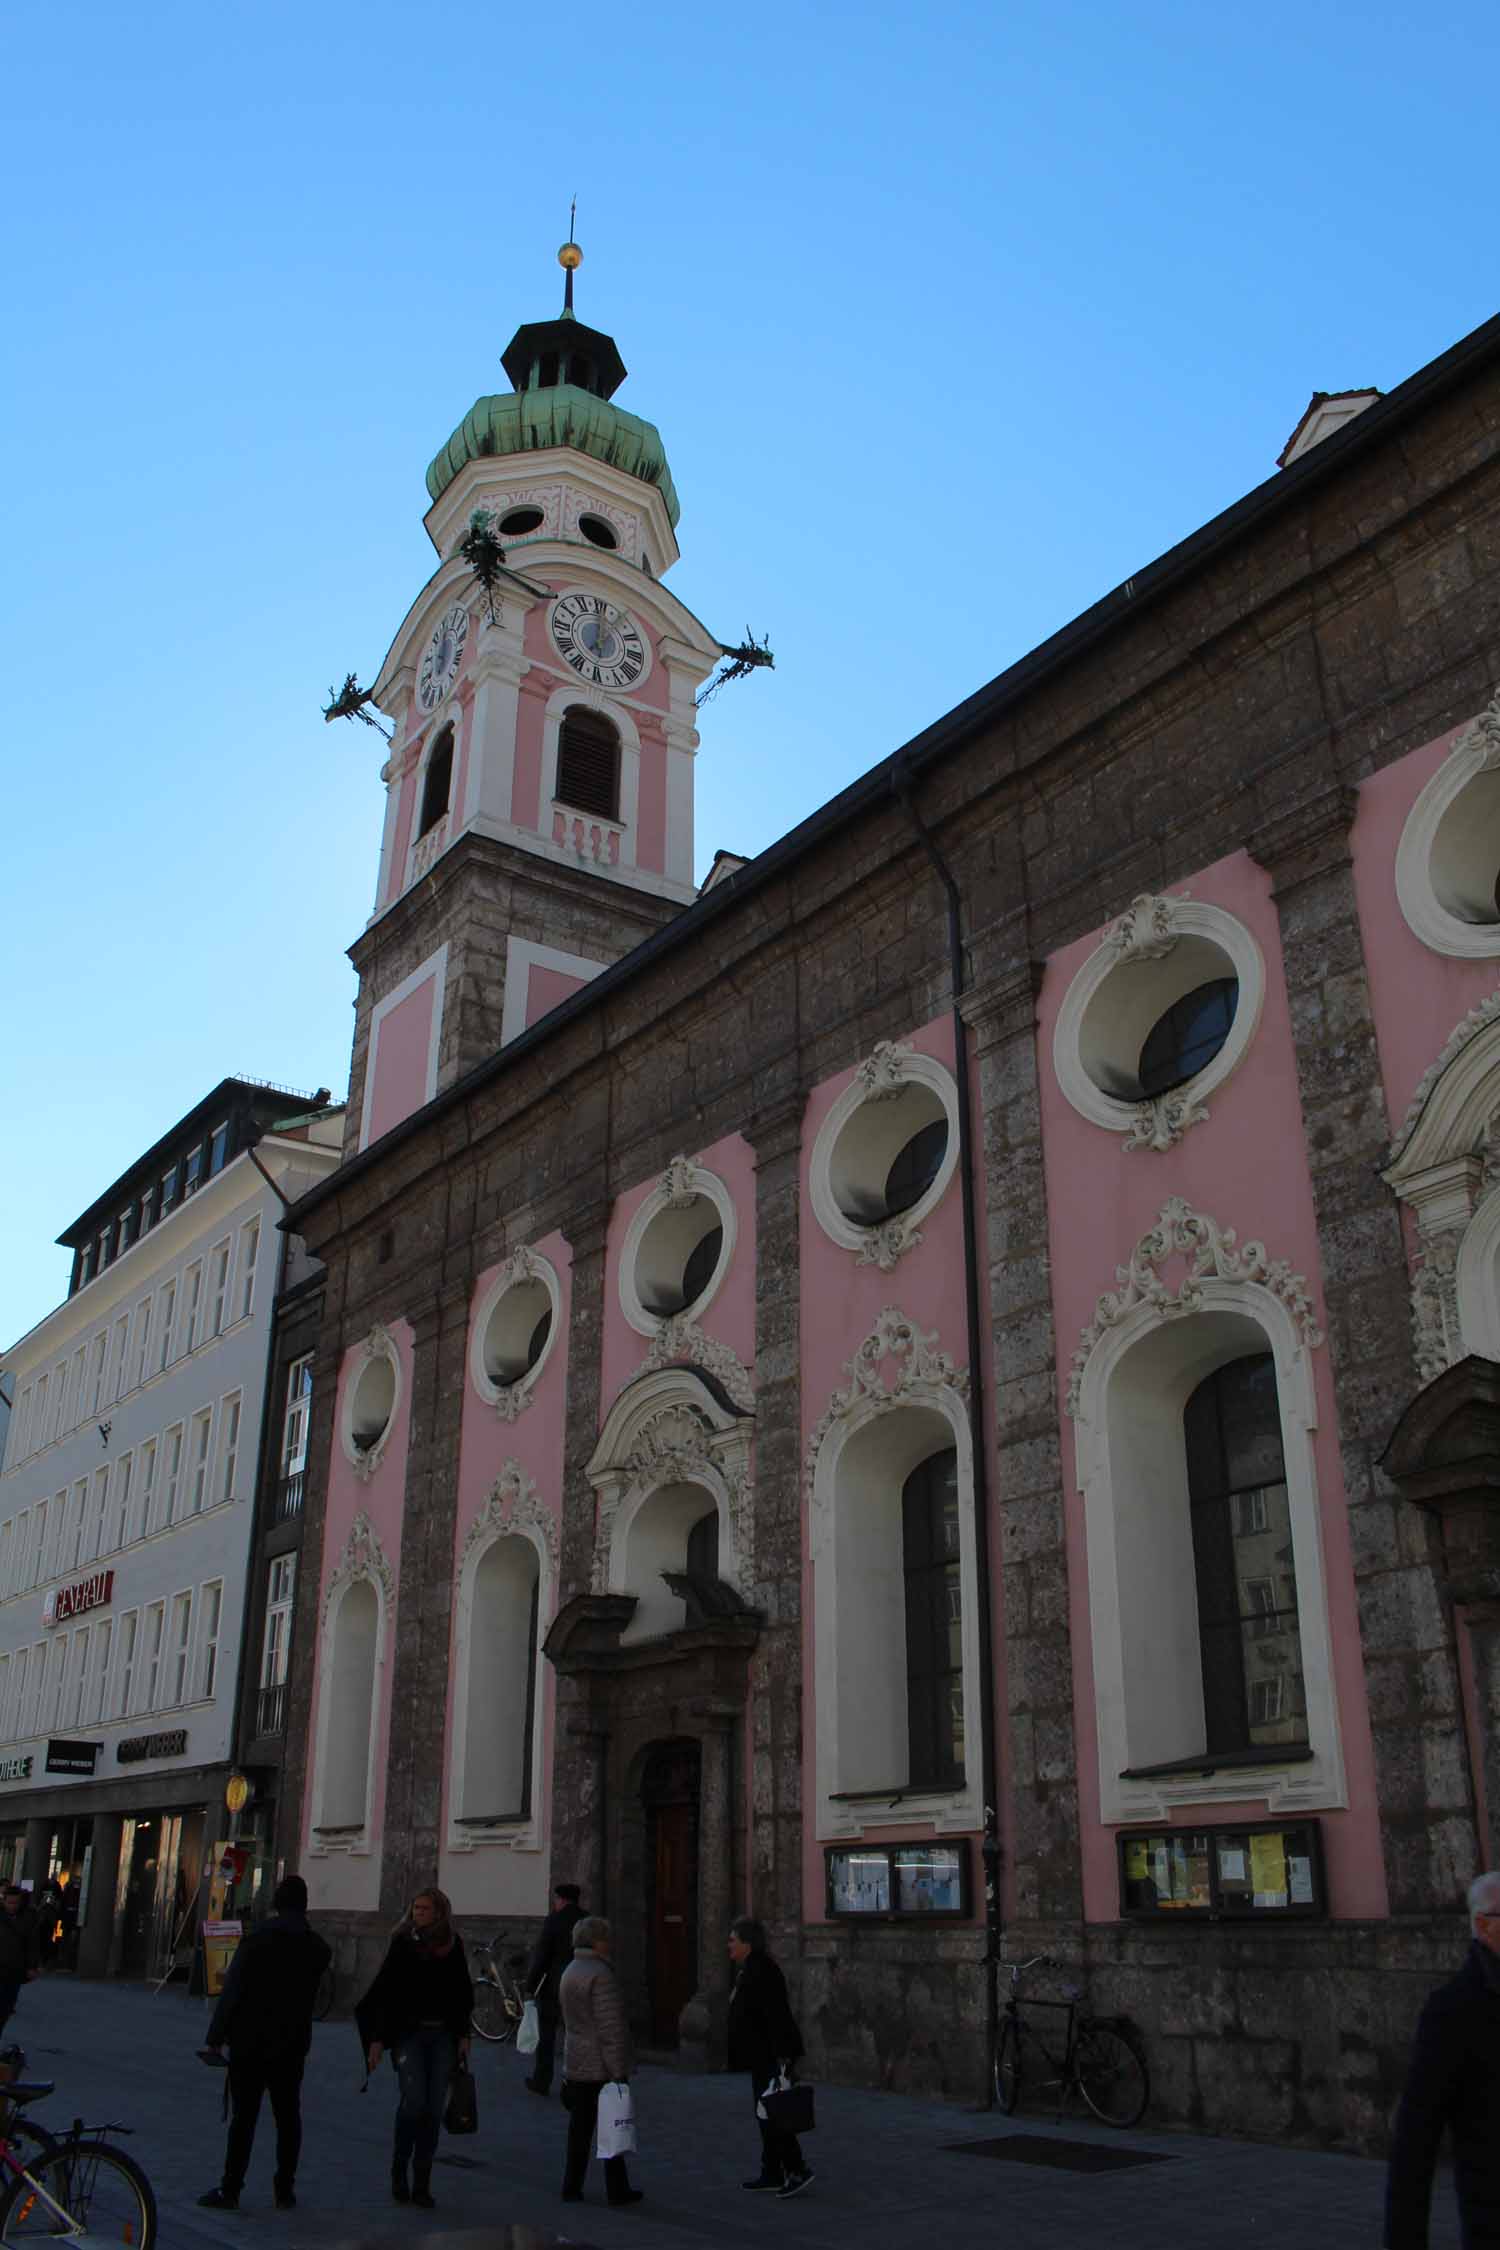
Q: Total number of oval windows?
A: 8